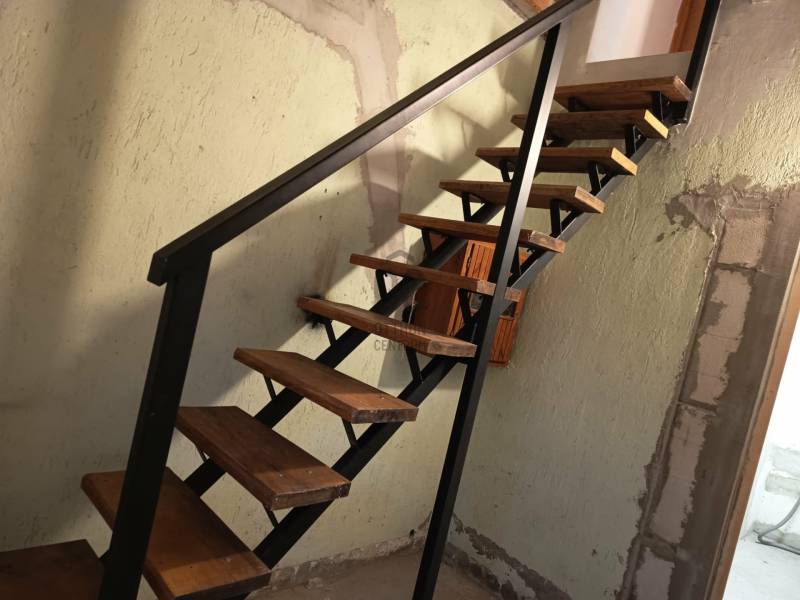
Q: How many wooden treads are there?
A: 11